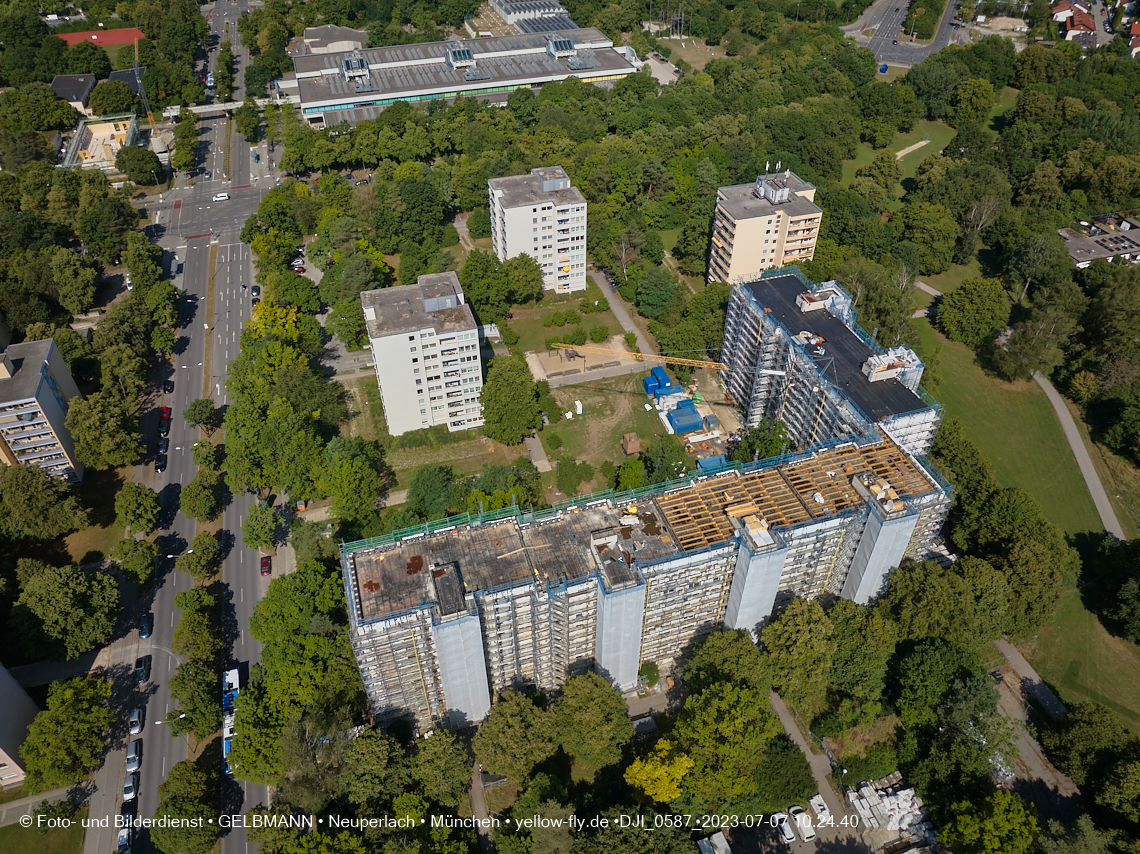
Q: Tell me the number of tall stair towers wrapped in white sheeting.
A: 4